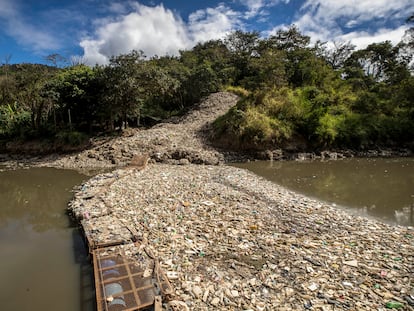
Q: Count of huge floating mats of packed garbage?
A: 1